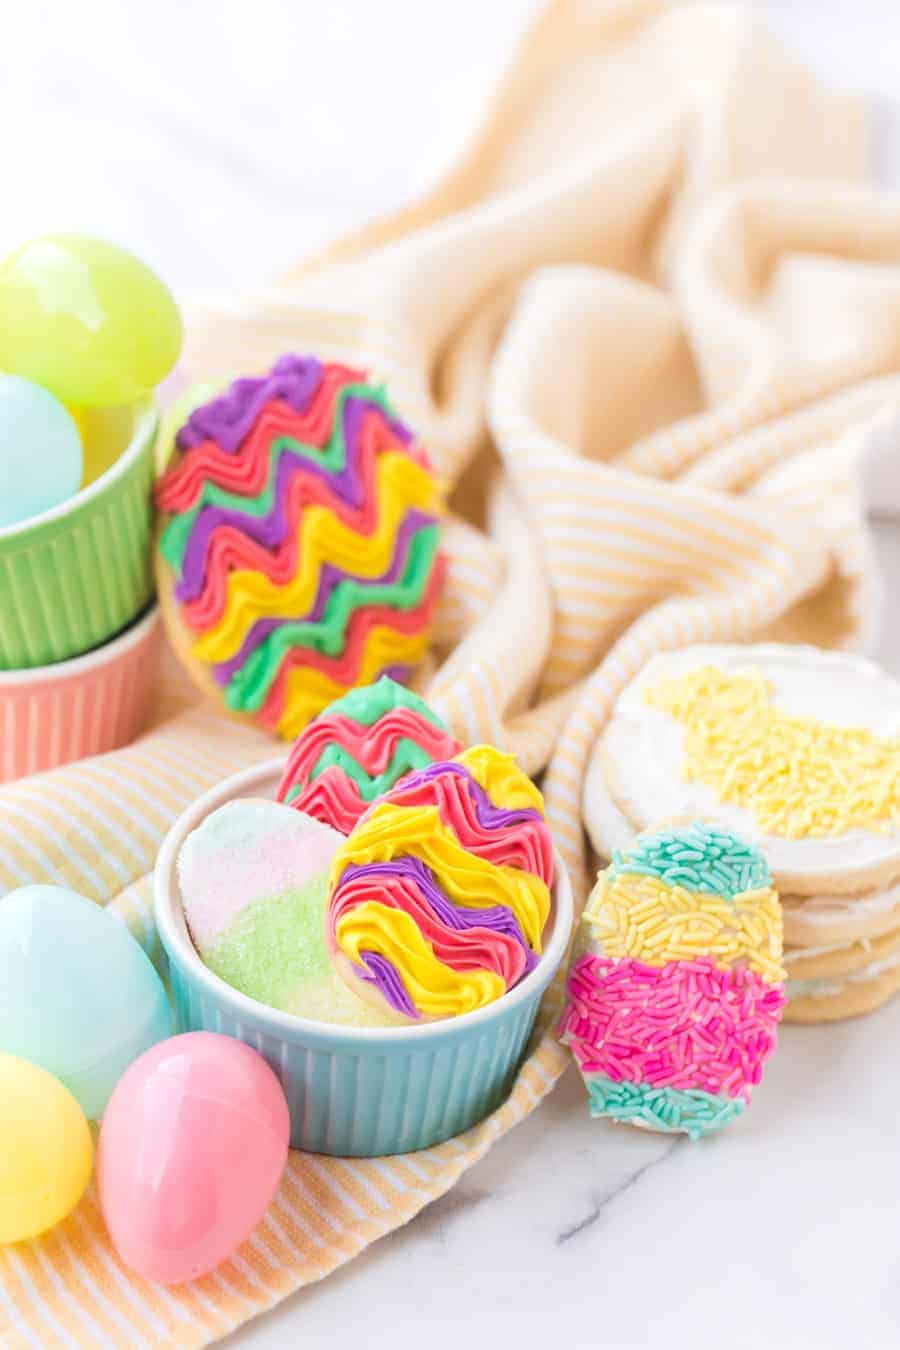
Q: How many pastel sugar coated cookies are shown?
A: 1